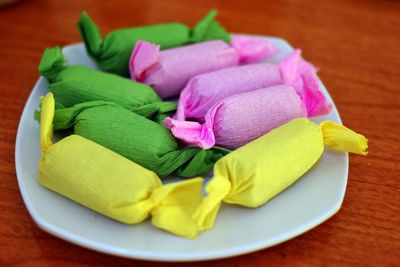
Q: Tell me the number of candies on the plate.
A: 8